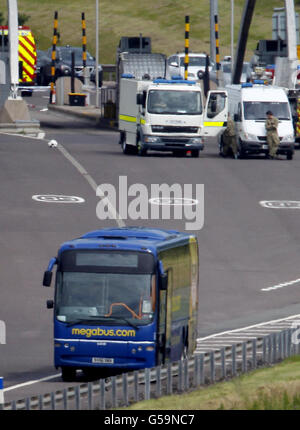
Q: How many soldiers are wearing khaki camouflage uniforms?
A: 2